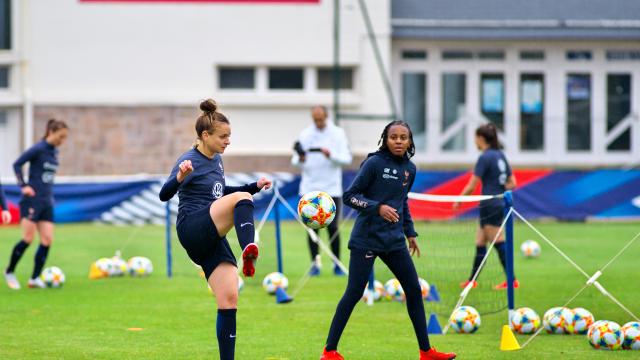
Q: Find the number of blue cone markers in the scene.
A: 3